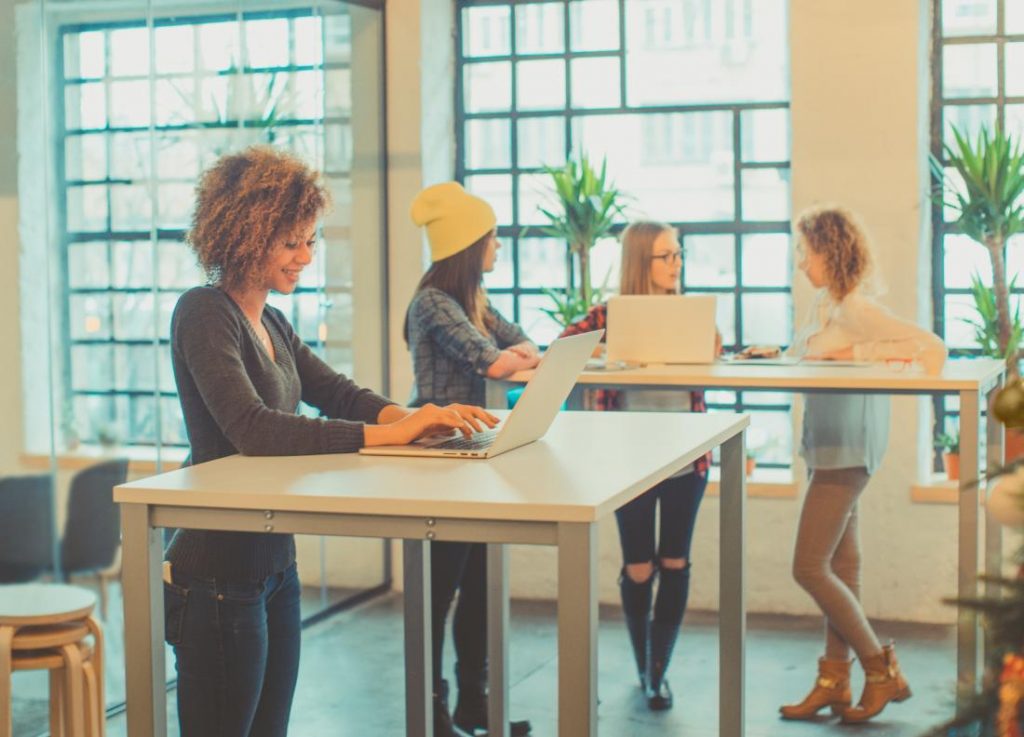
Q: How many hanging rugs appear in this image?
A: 0